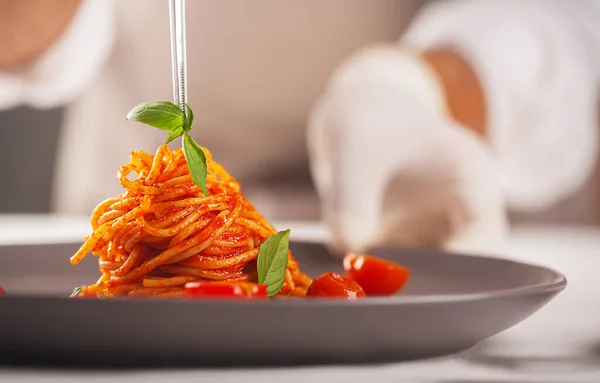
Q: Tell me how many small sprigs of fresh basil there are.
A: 2